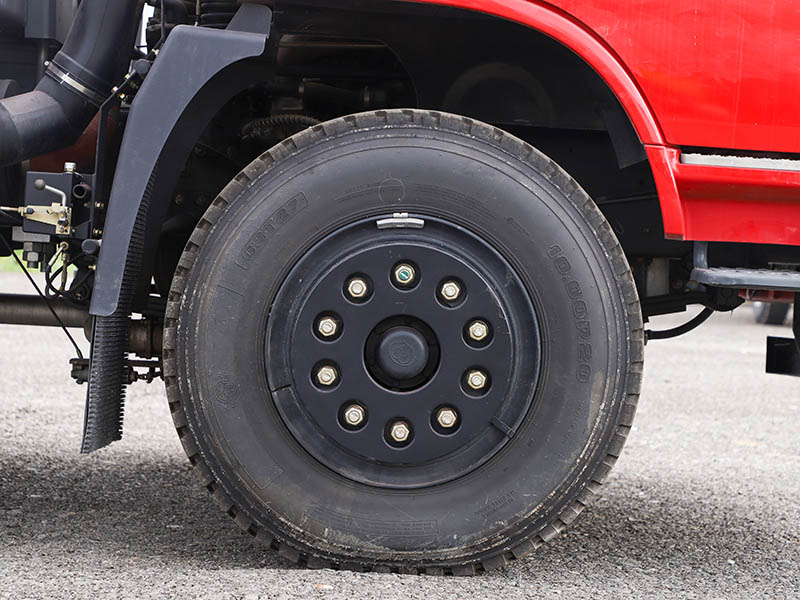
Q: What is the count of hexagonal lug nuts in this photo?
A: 10